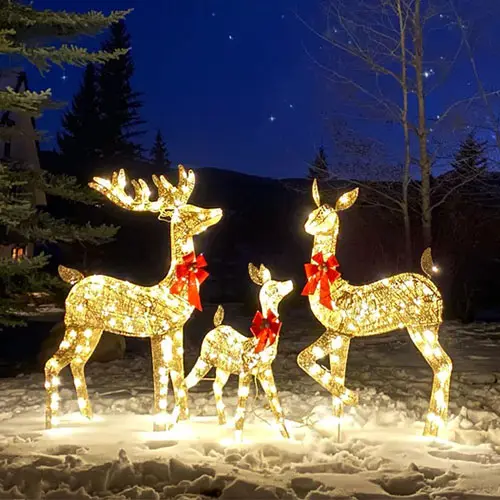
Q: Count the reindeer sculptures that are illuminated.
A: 3